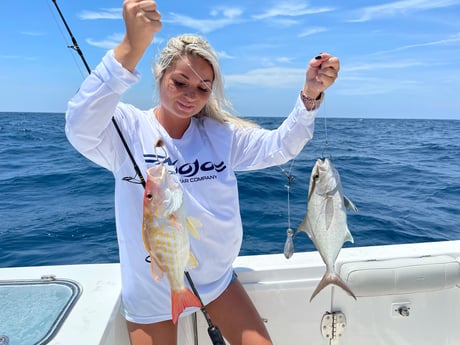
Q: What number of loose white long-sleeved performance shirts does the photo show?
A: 1